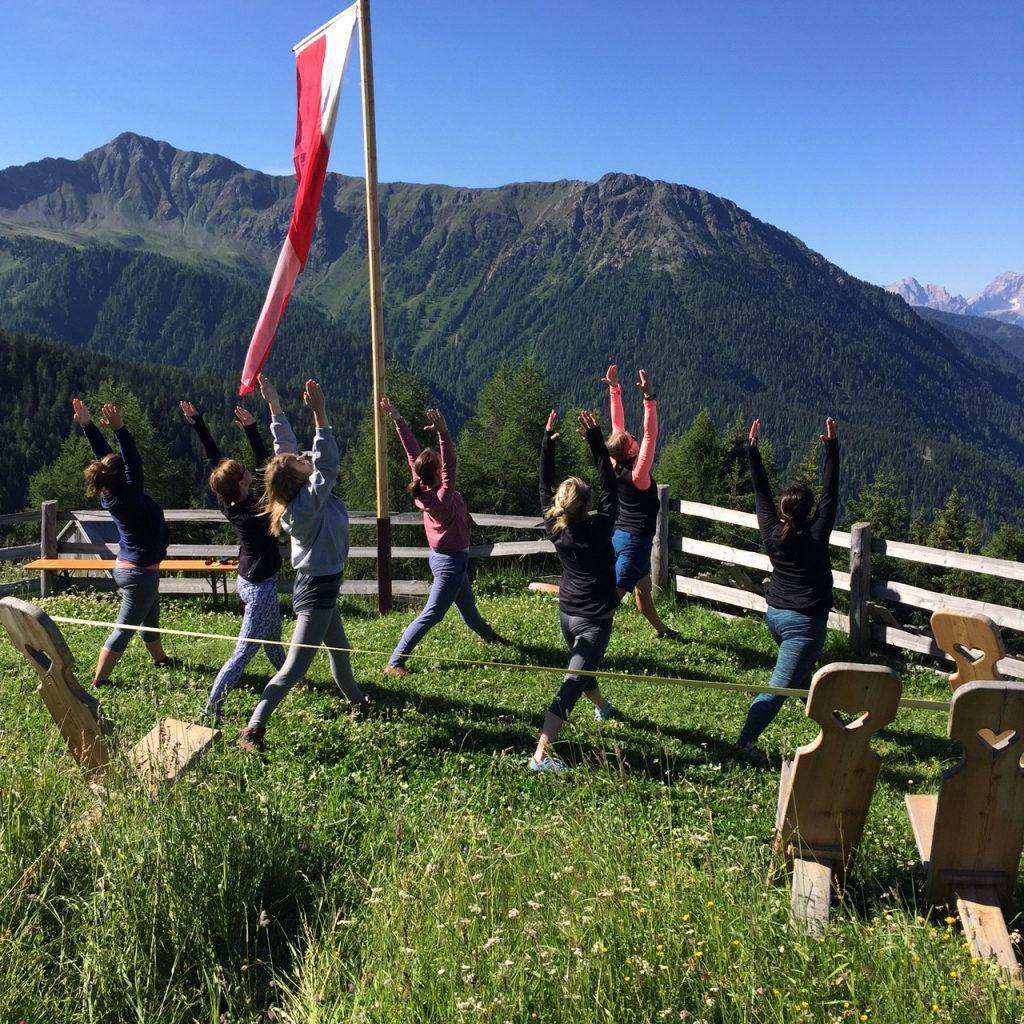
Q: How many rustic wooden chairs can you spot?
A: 4